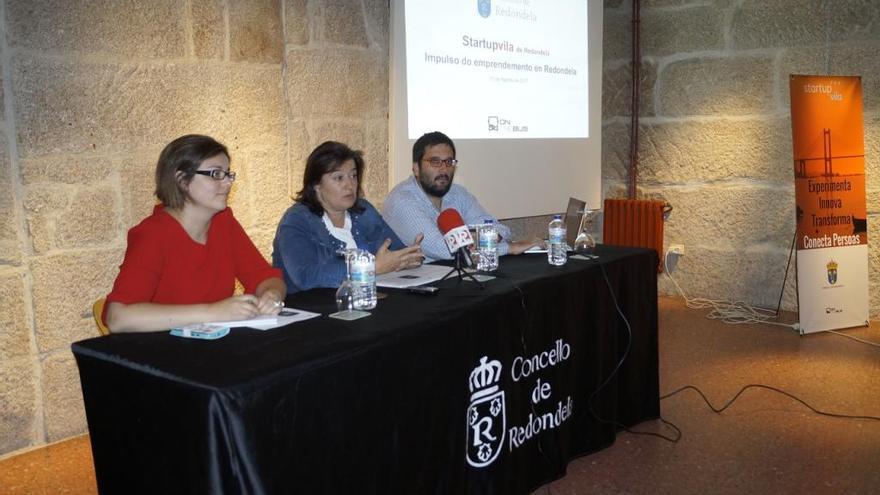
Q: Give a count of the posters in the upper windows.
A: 0